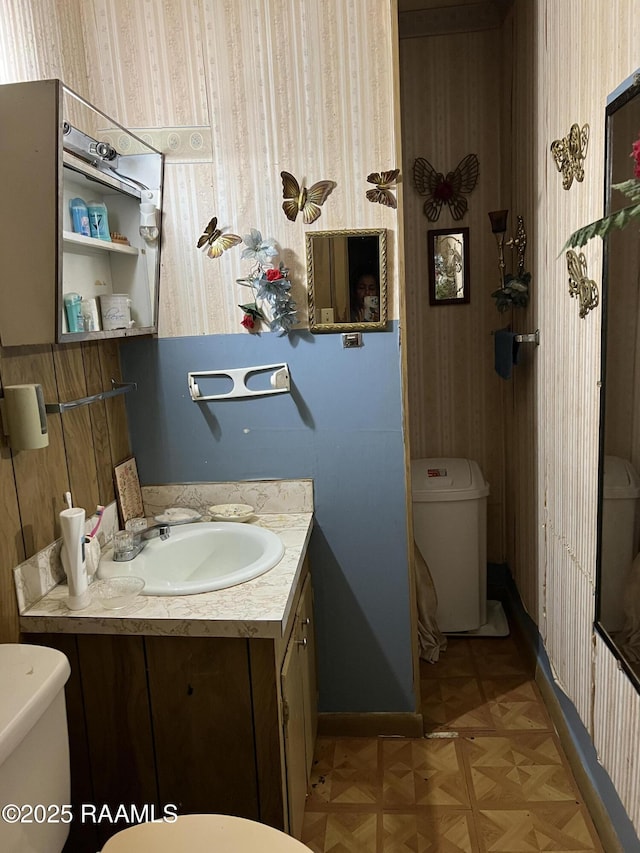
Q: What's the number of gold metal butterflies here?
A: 5